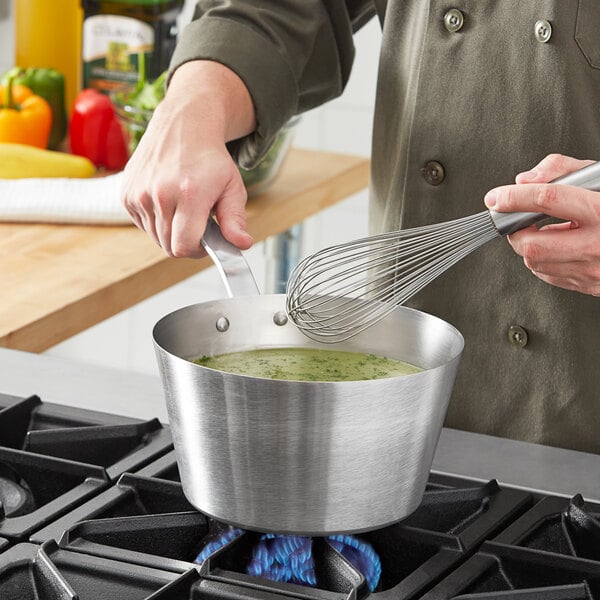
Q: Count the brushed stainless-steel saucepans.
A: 1